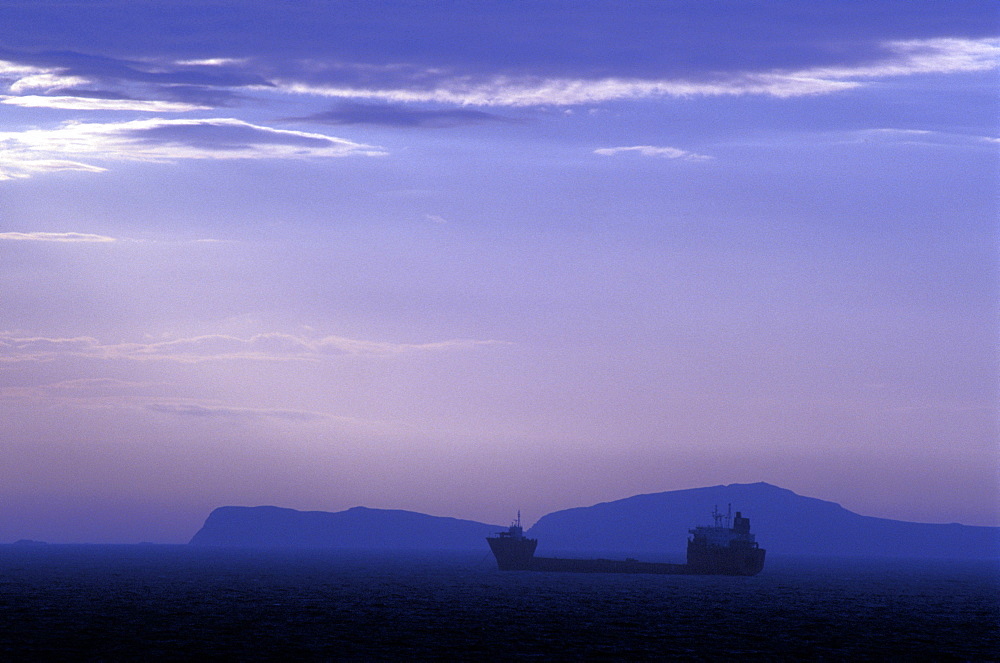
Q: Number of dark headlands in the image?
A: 2